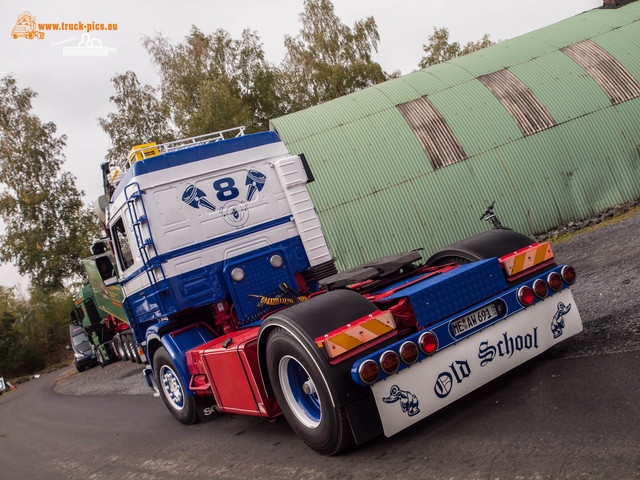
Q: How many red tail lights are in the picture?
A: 8